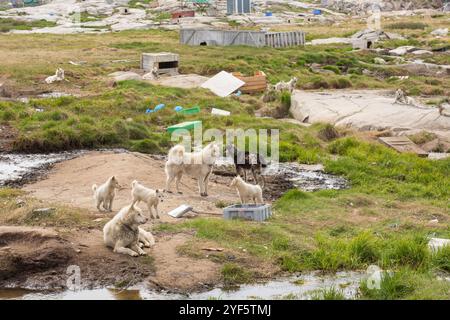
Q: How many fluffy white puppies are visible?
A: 3